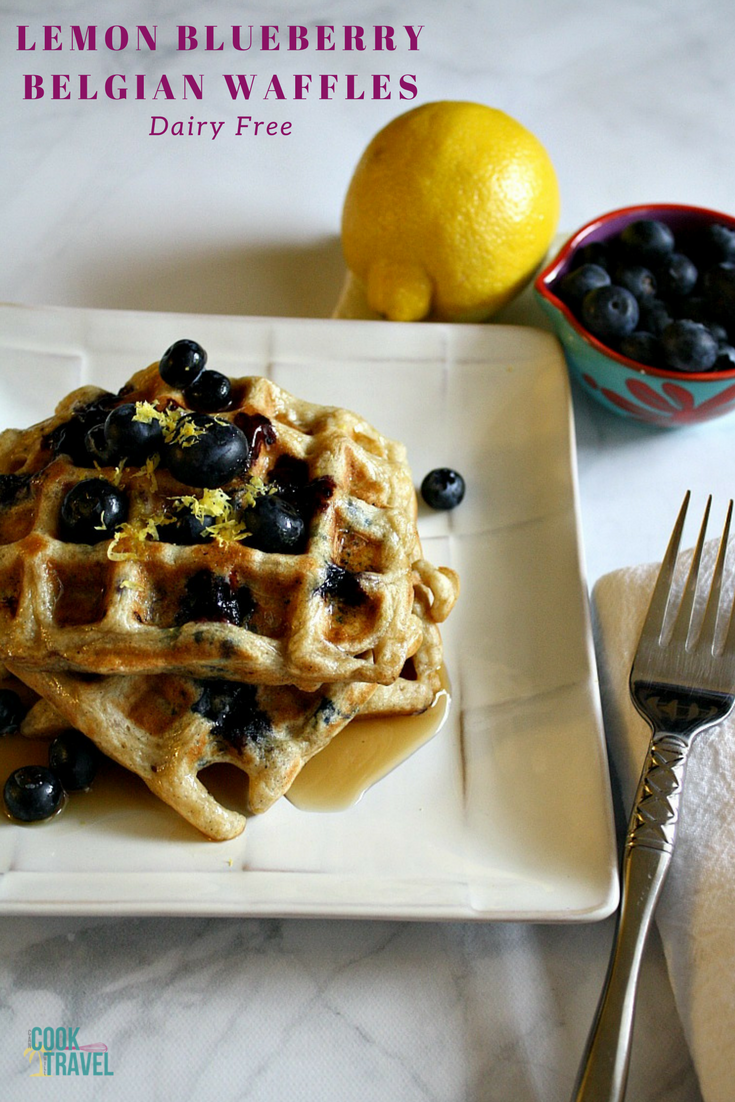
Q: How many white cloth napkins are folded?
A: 1